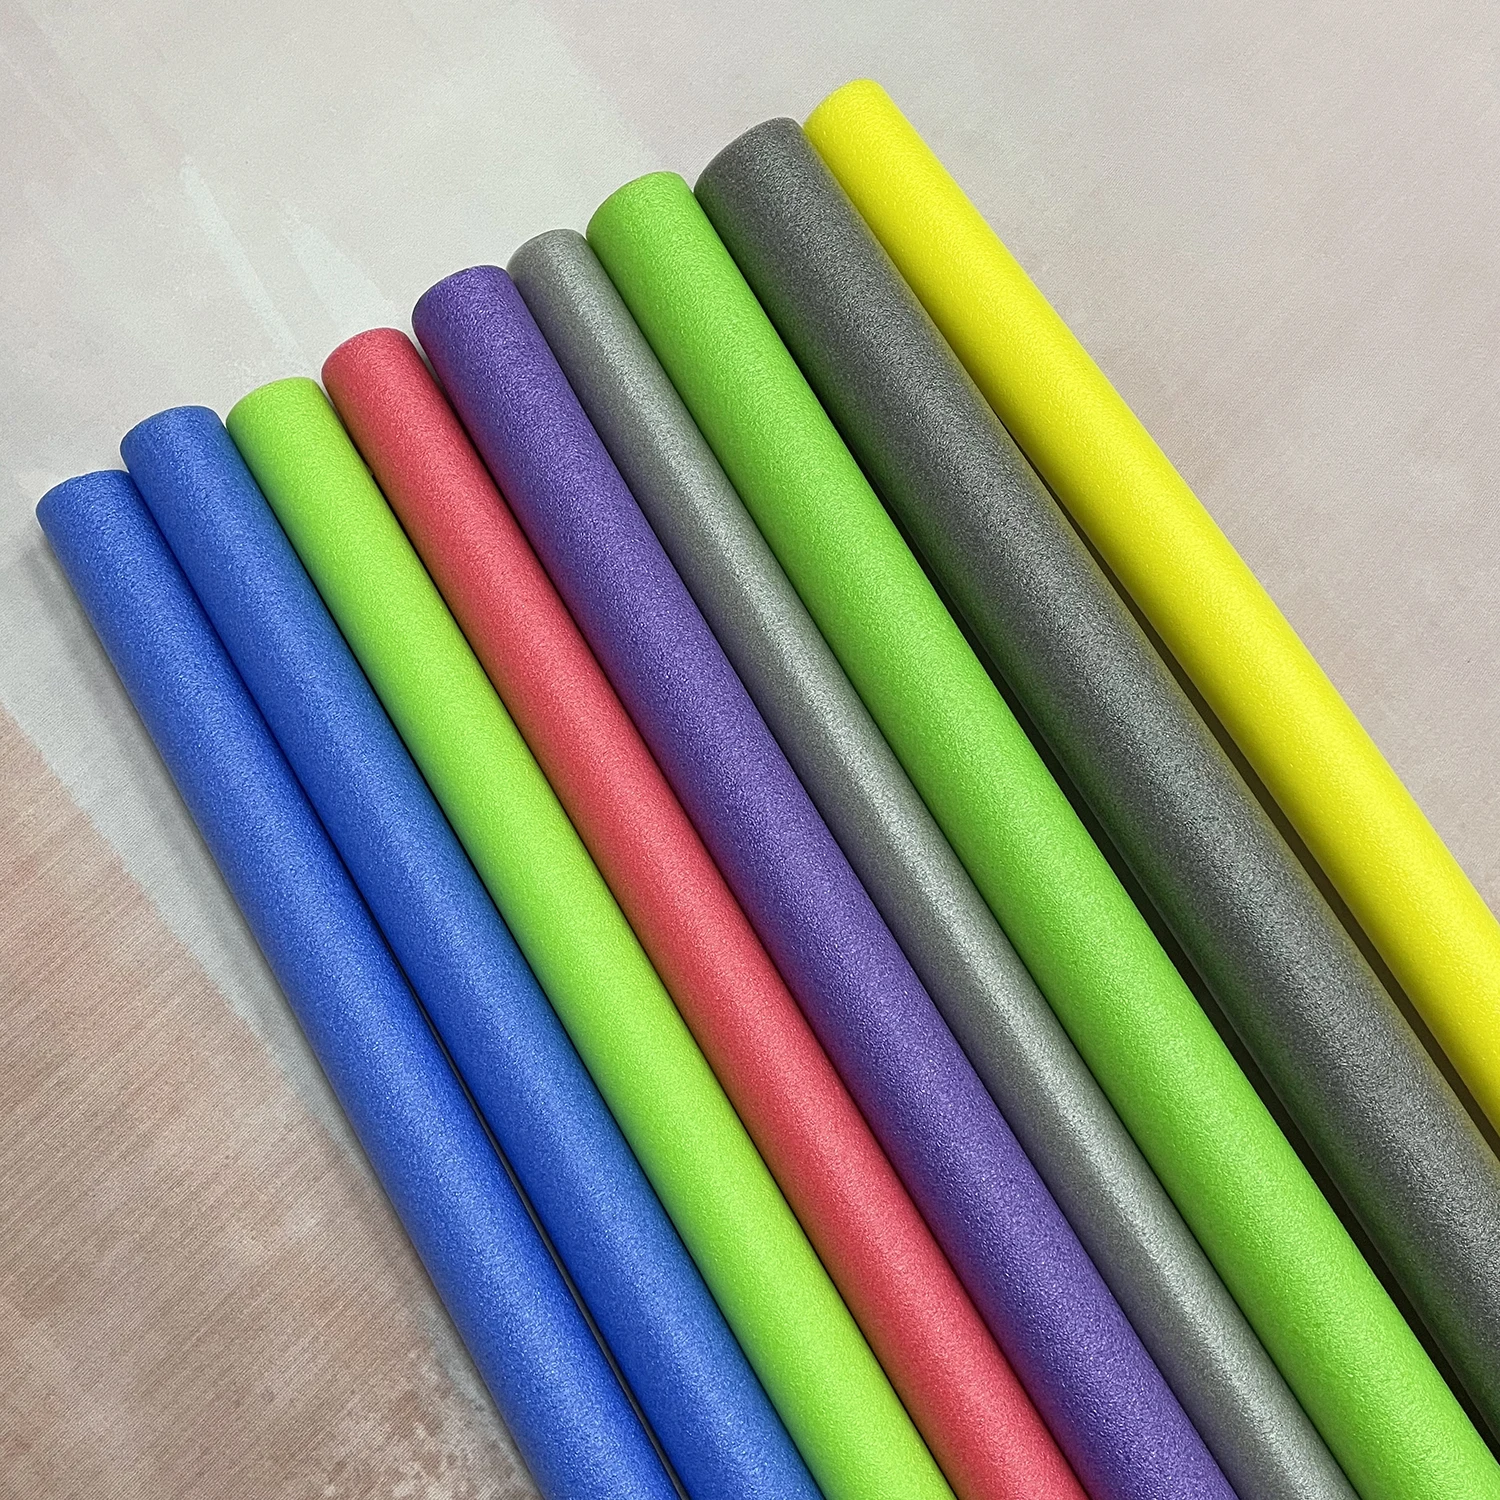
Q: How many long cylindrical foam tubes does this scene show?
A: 9